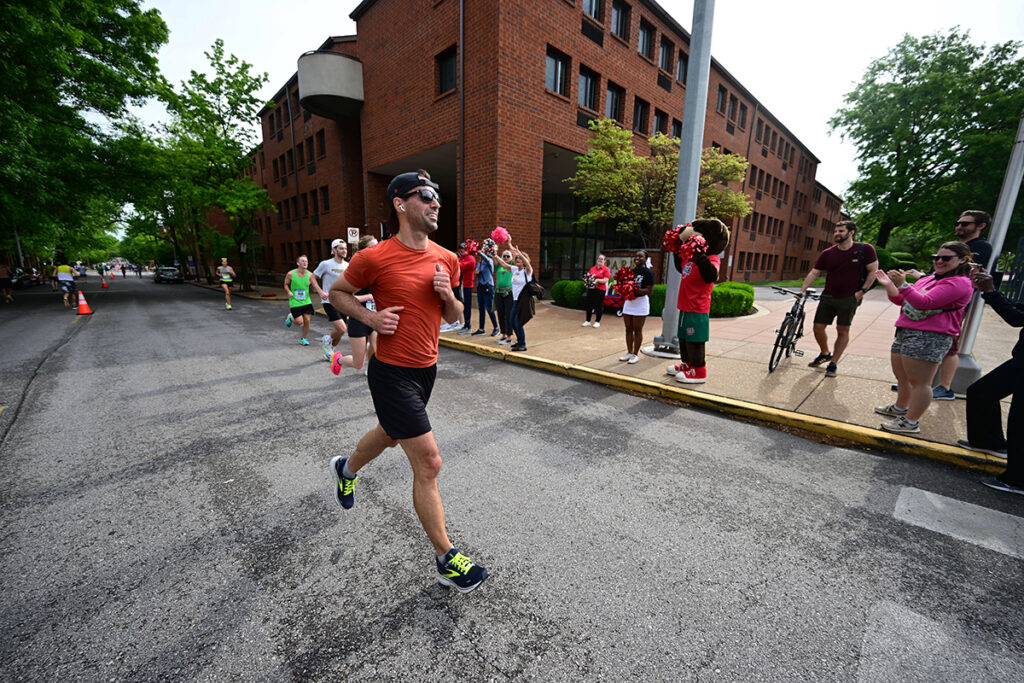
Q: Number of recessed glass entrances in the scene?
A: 1